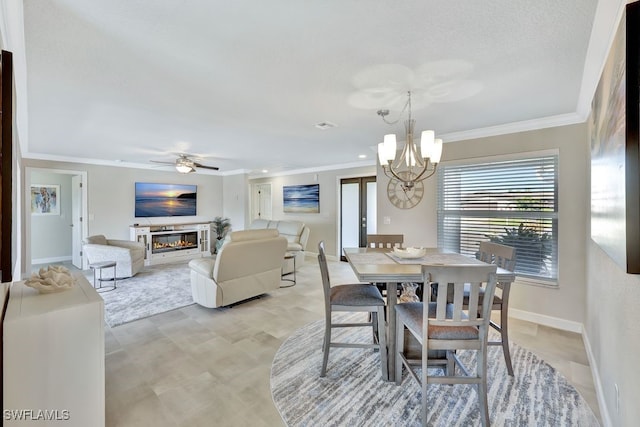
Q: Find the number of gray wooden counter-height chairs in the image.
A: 4